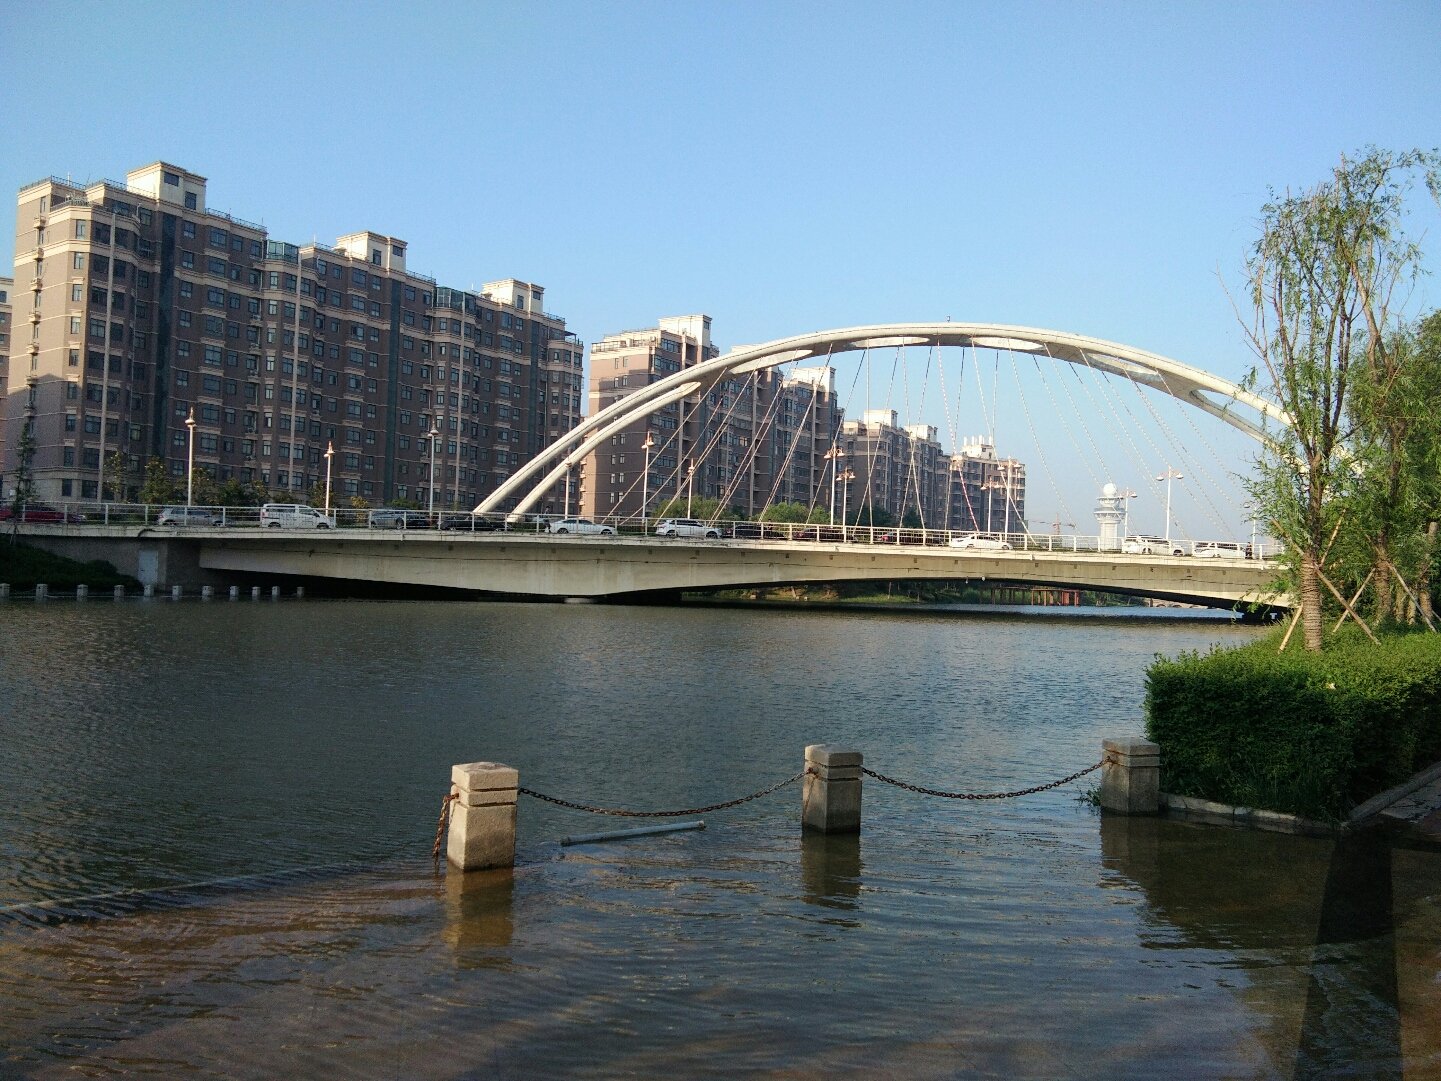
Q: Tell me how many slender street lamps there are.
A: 13